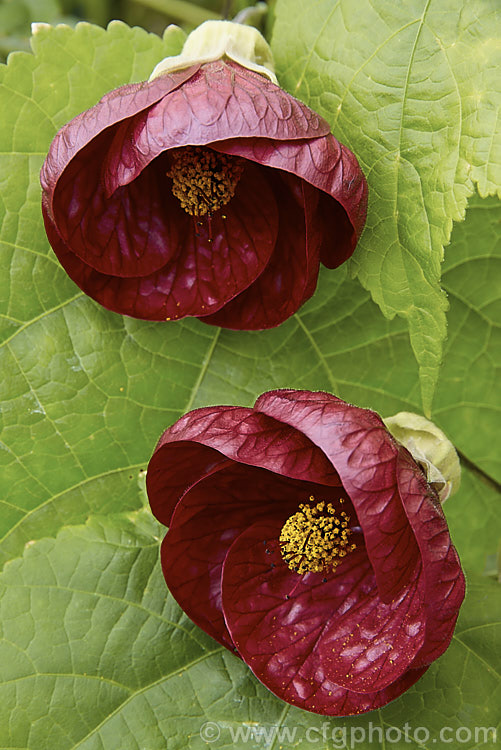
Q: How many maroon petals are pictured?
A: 10